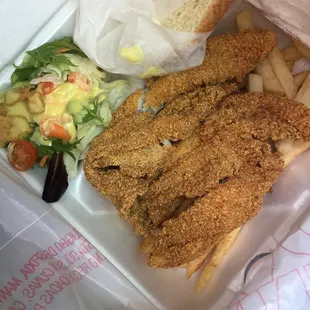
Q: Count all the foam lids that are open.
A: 1